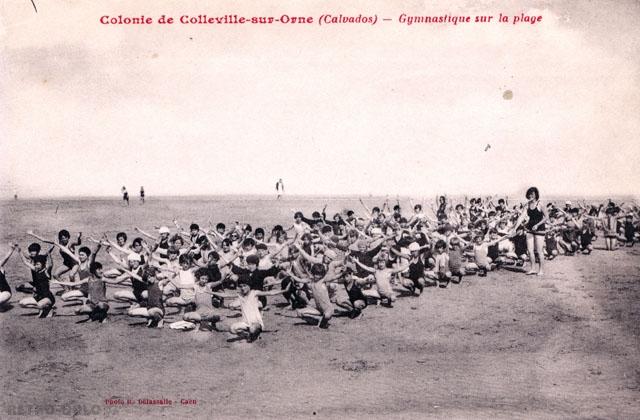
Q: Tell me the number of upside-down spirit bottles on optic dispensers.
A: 0